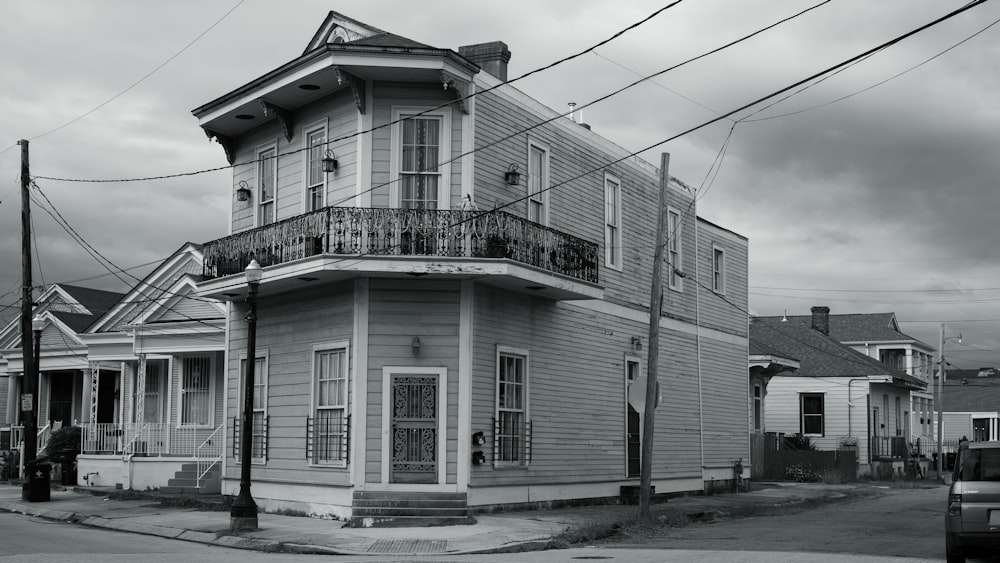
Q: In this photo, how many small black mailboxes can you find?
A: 2